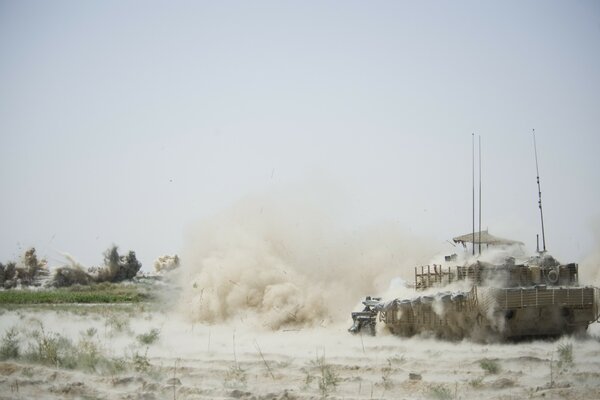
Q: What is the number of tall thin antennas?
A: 3